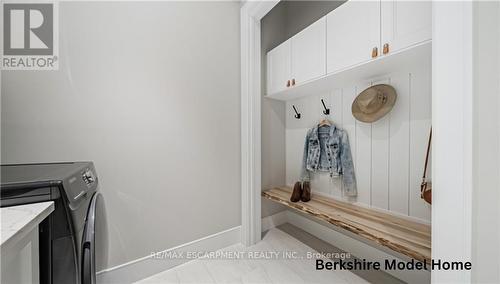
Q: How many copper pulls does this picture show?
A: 4